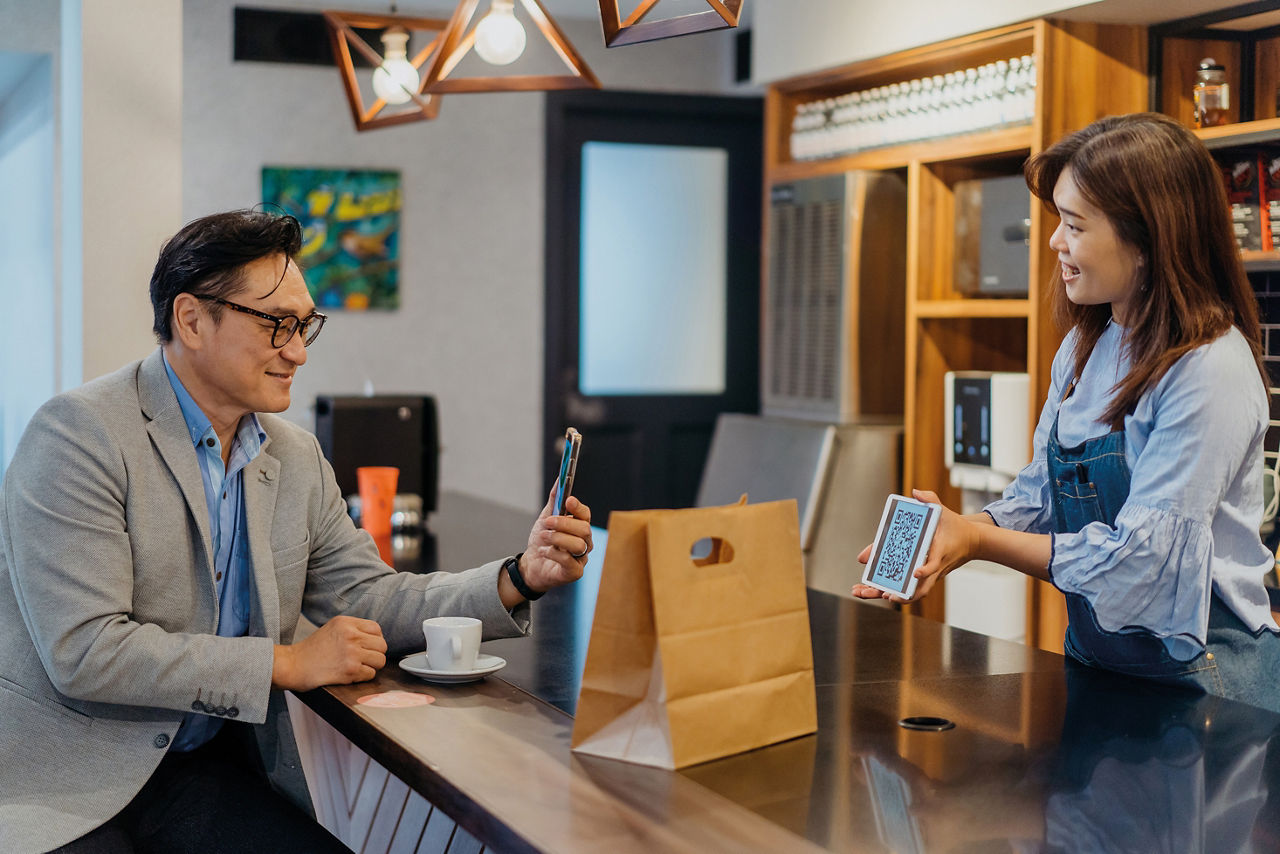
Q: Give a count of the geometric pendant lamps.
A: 3